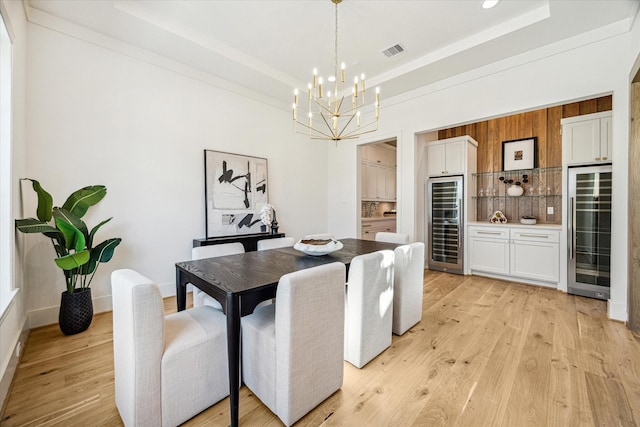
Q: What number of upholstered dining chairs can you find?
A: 8